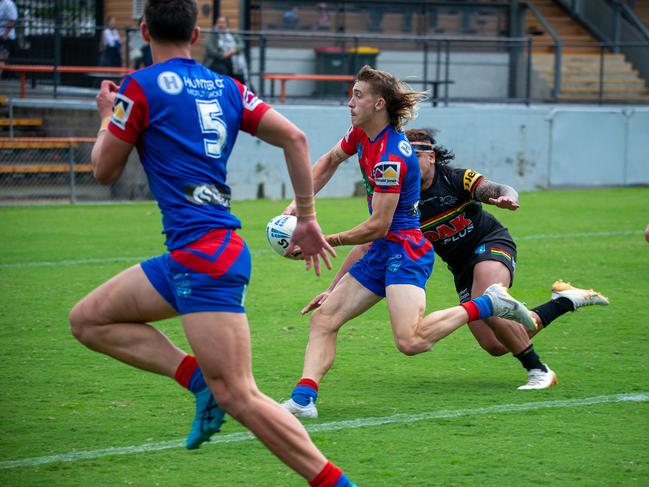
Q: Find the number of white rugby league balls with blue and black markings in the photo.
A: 1